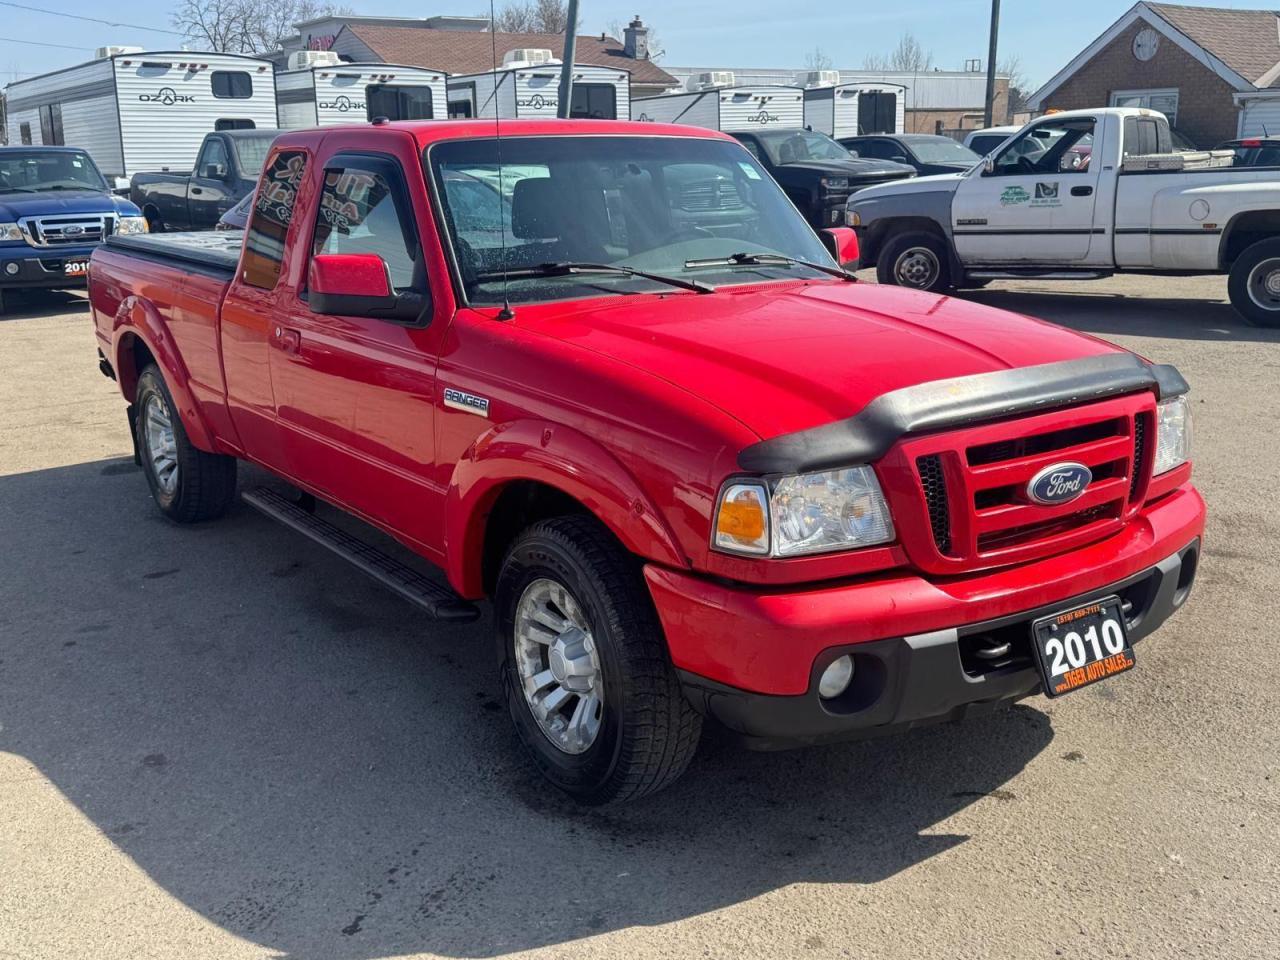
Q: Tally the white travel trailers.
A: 5